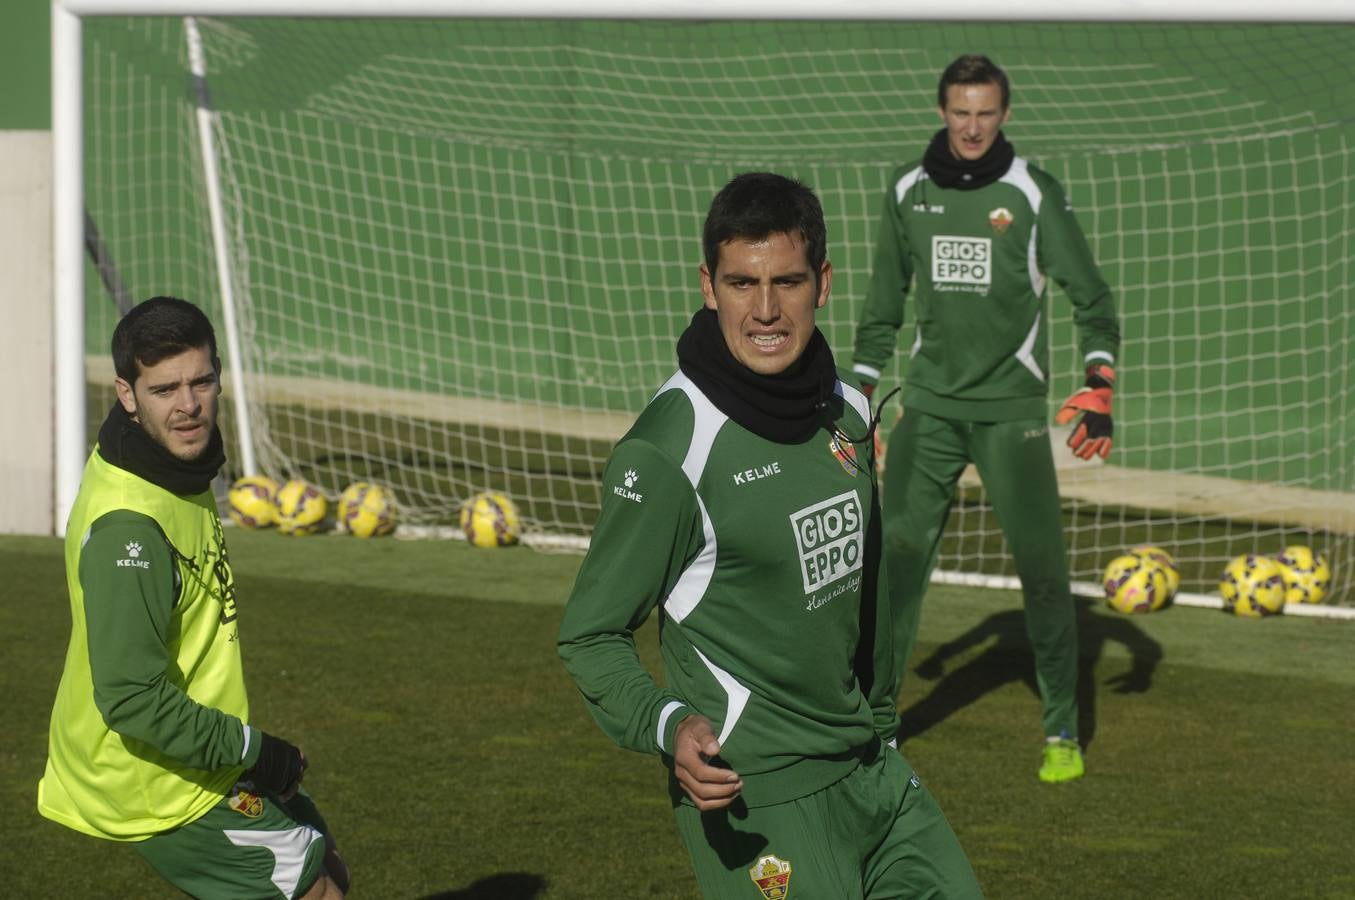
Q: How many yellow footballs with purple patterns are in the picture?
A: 8